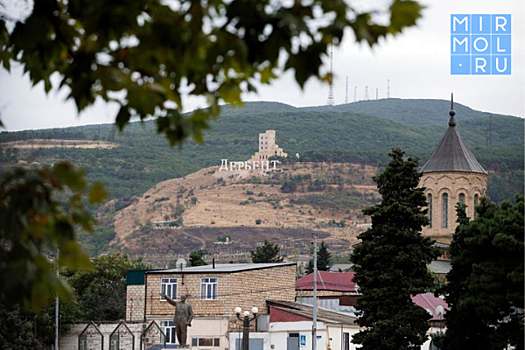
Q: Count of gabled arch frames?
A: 3